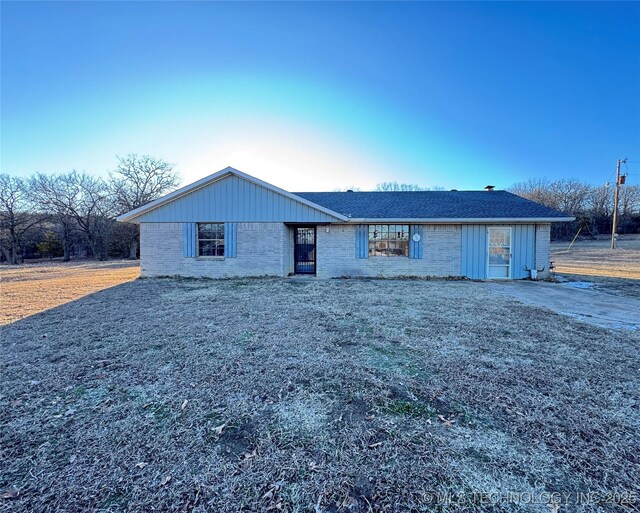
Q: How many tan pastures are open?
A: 2